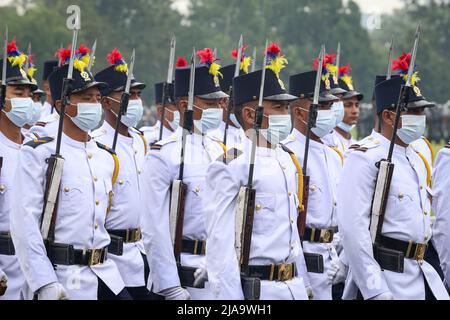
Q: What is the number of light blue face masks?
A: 12